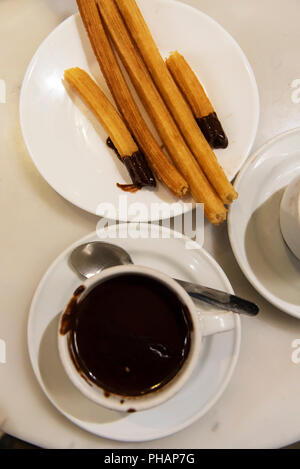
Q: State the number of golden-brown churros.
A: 5